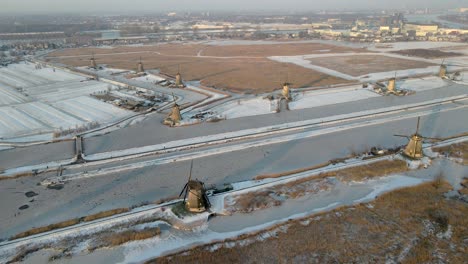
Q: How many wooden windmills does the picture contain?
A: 9